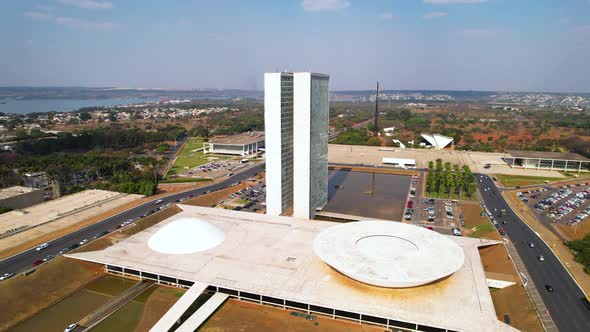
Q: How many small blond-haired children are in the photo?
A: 0